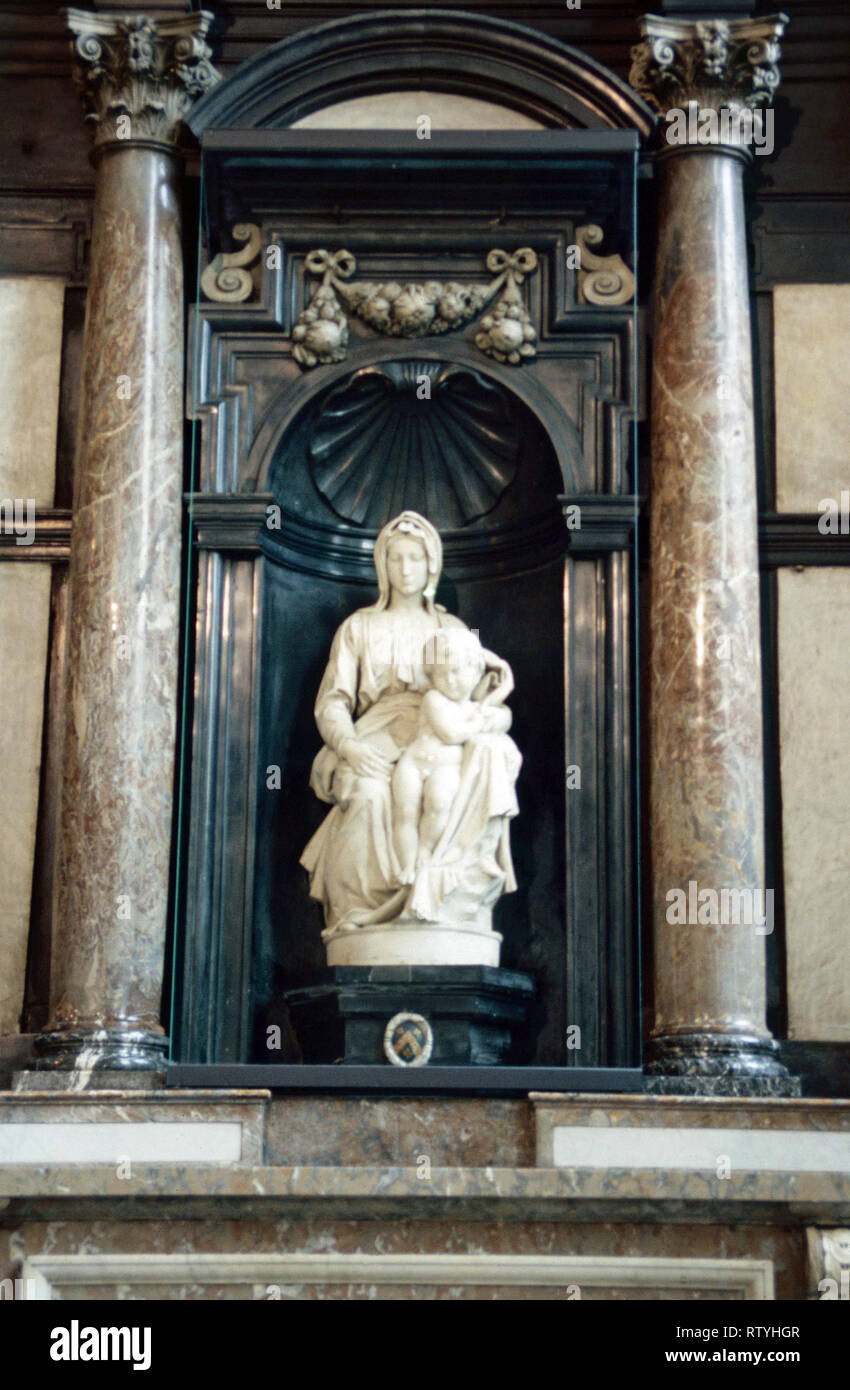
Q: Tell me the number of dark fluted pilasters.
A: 2